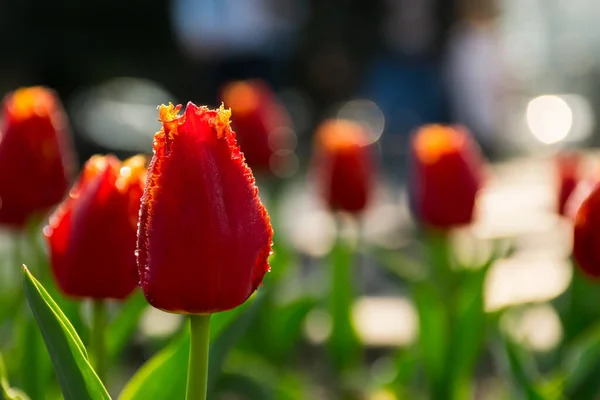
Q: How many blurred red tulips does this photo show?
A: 7